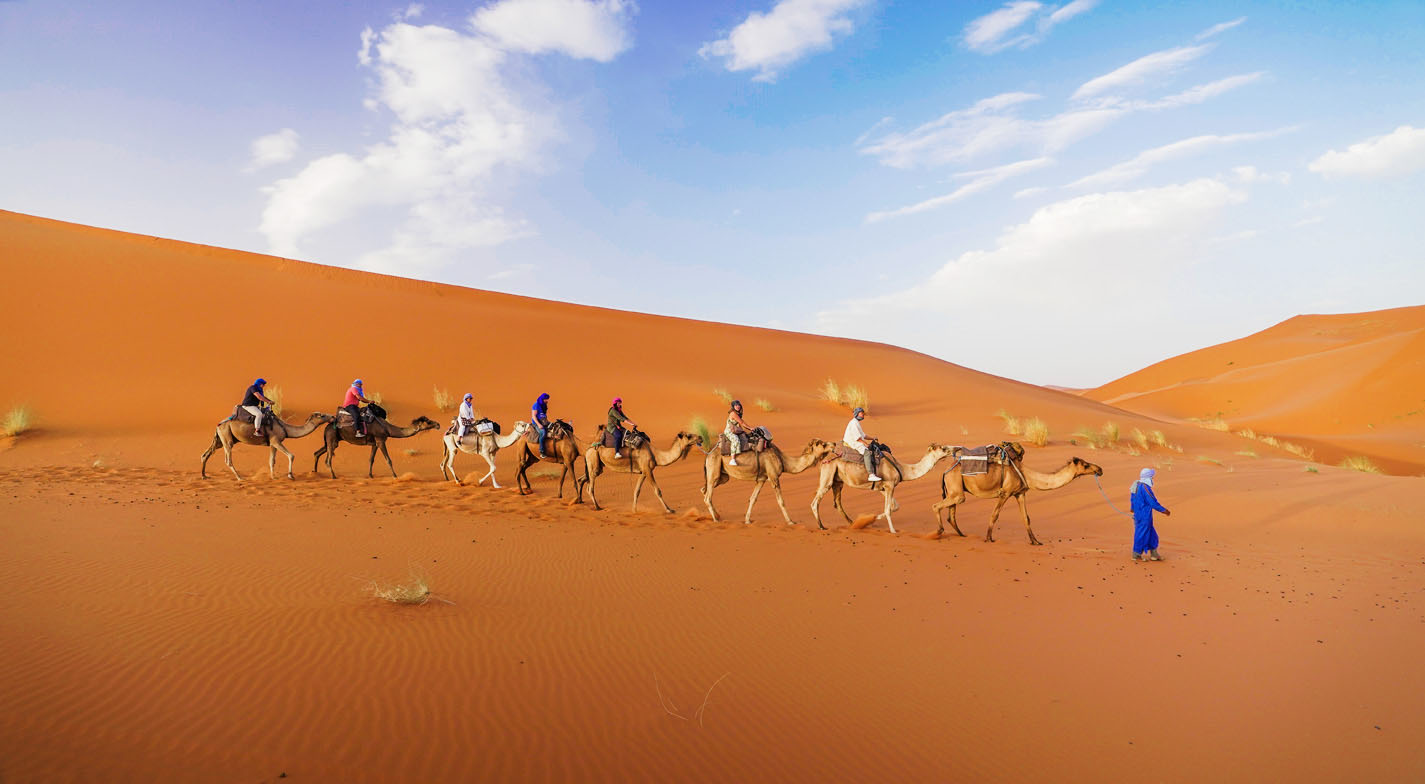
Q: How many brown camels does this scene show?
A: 7